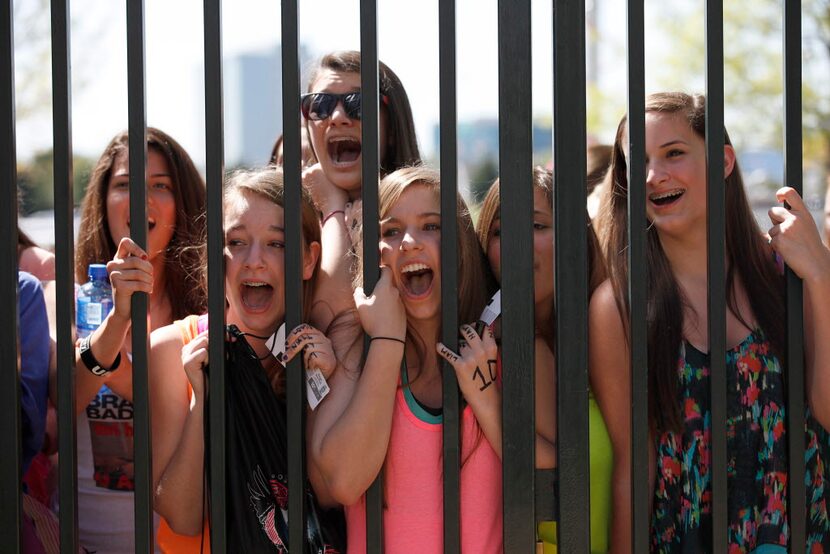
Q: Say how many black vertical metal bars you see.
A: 12